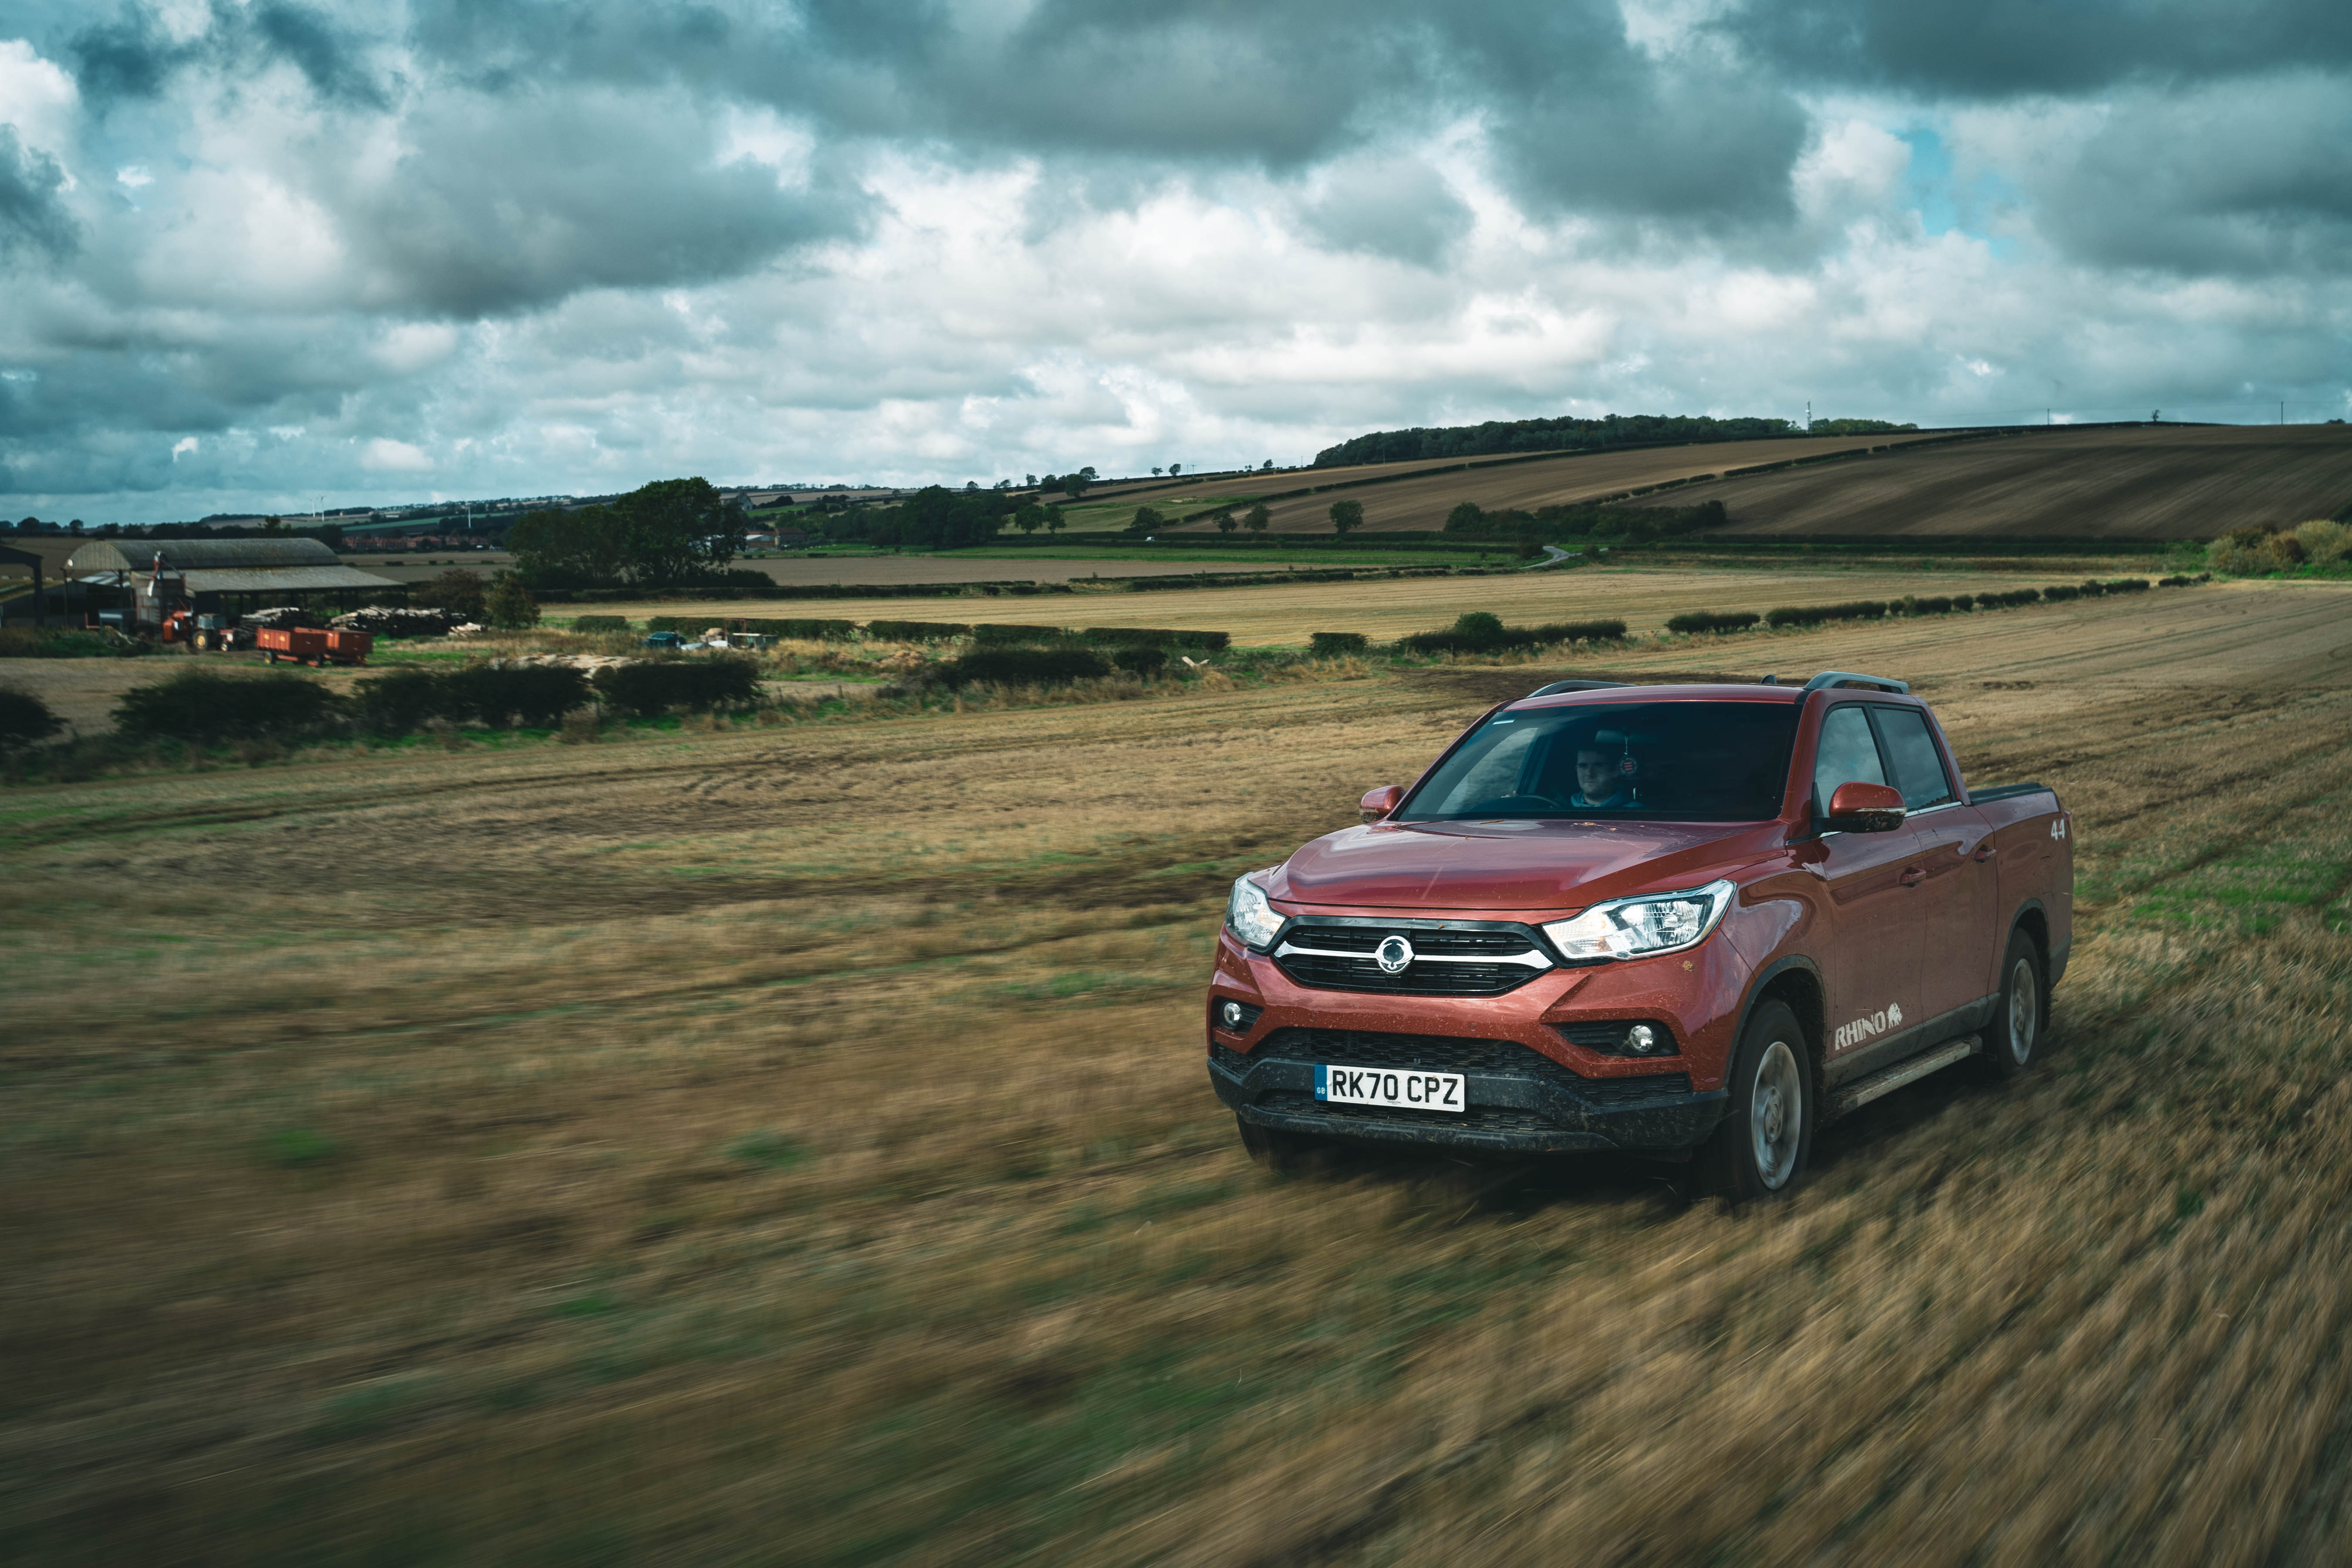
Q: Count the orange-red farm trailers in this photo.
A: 2